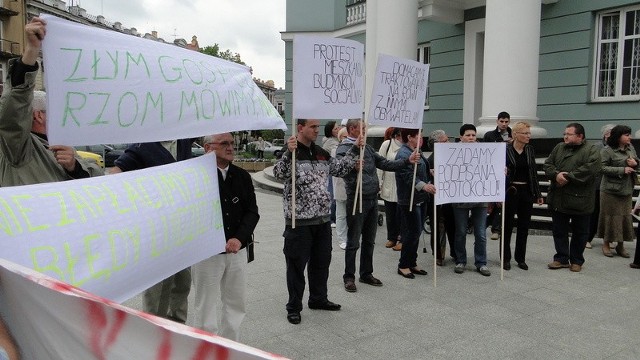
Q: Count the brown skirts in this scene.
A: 1